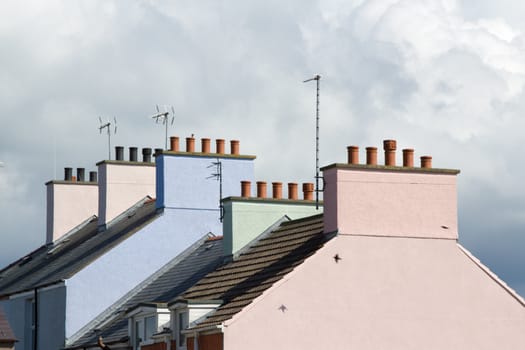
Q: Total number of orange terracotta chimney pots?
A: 15